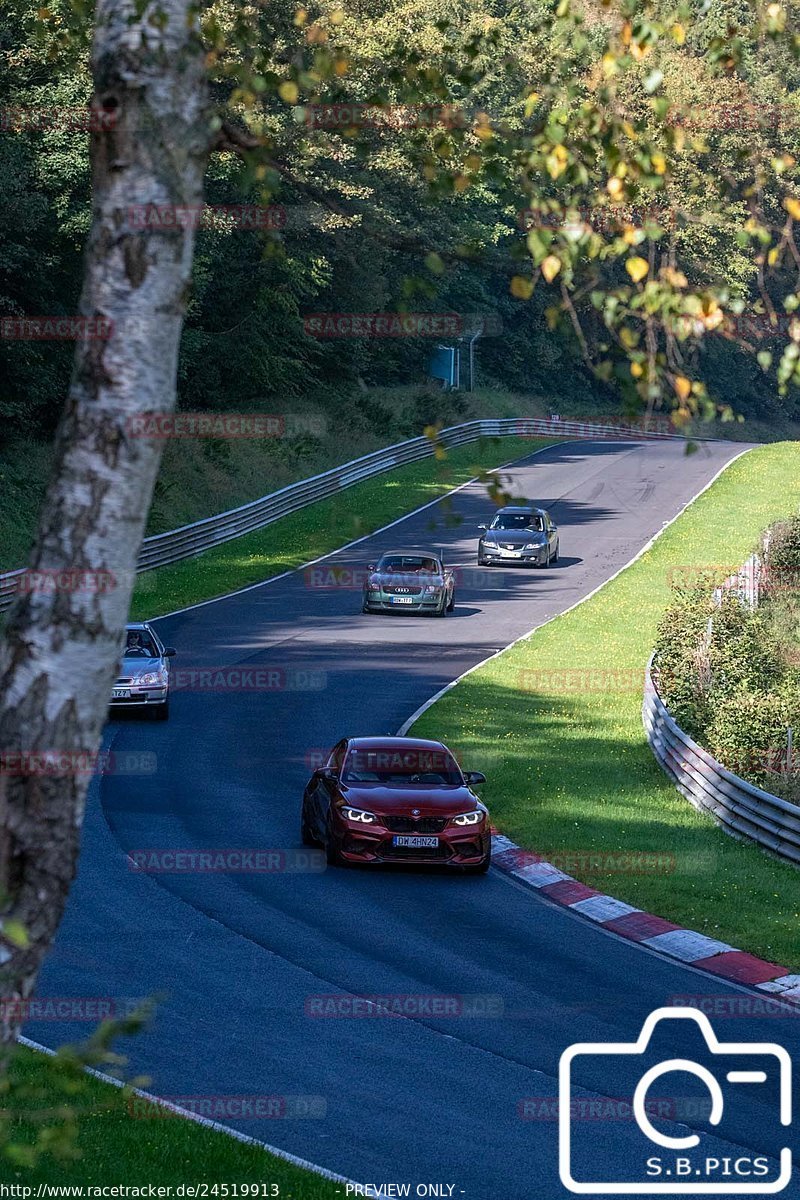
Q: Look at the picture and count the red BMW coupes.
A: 1